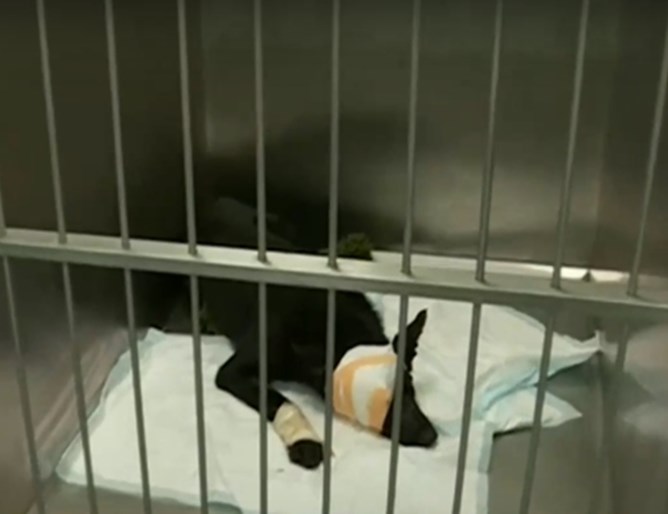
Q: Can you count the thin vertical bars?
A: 10